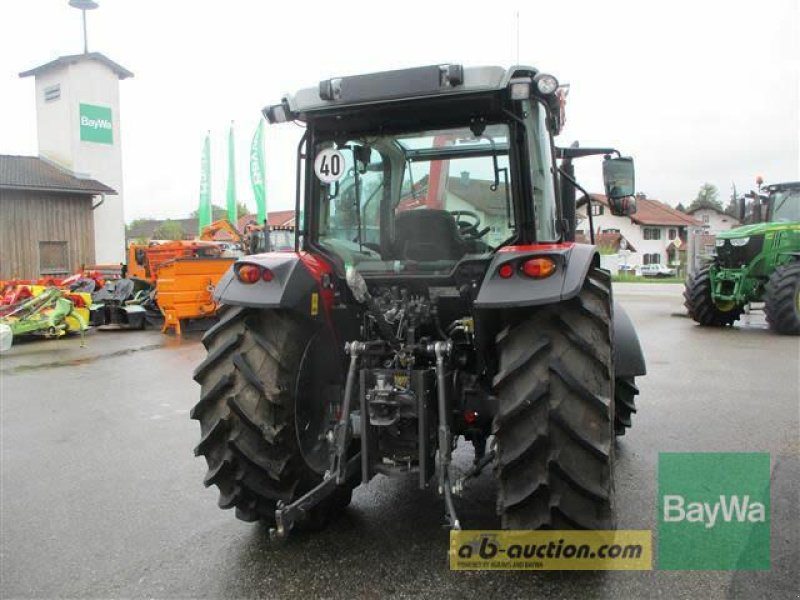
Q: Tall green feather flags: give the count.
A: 3